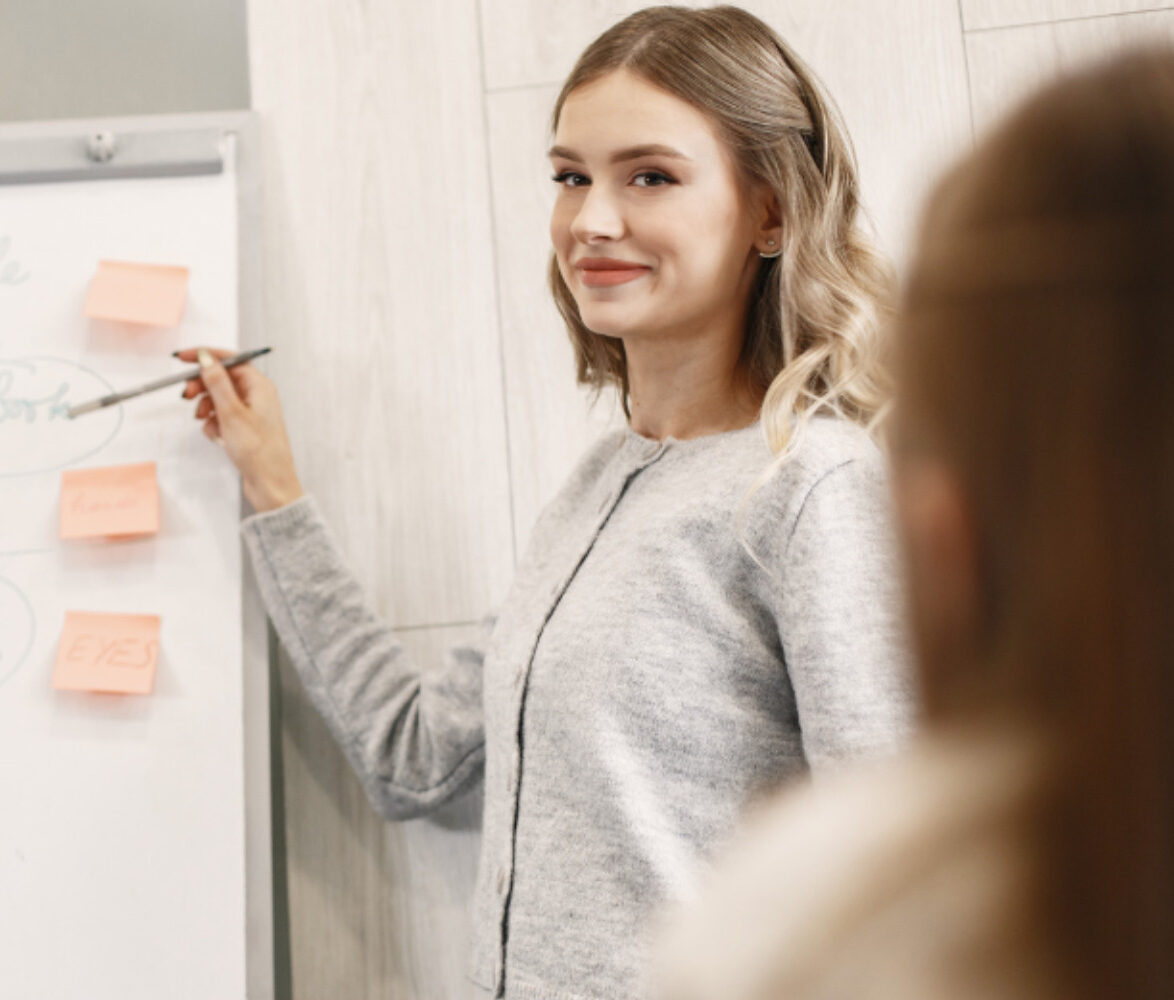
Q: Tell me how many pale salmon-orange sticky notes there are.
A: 3